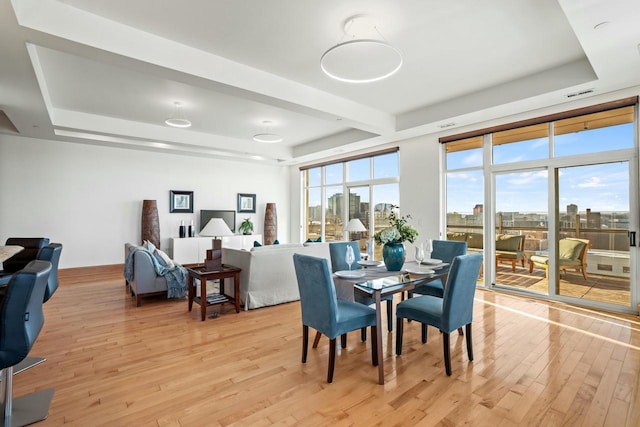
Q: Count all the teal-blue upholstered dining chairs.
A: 4